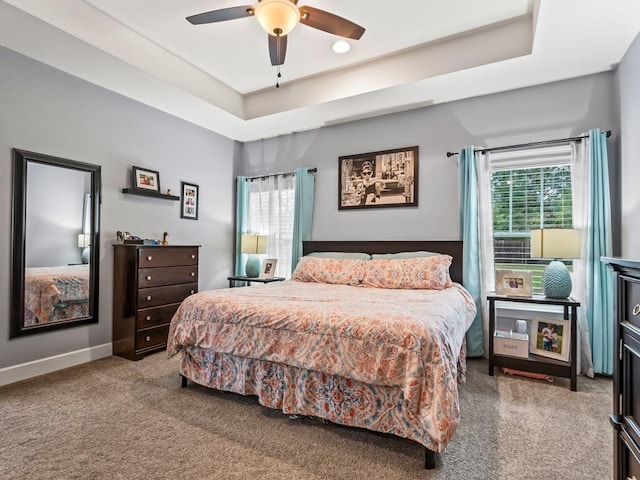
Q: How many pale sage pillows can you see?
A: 2